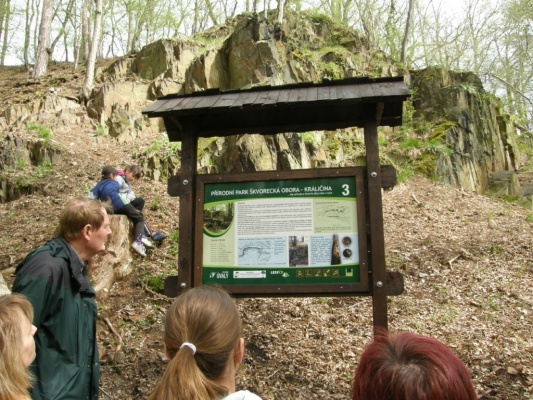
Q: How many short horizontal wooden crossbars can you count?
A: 4